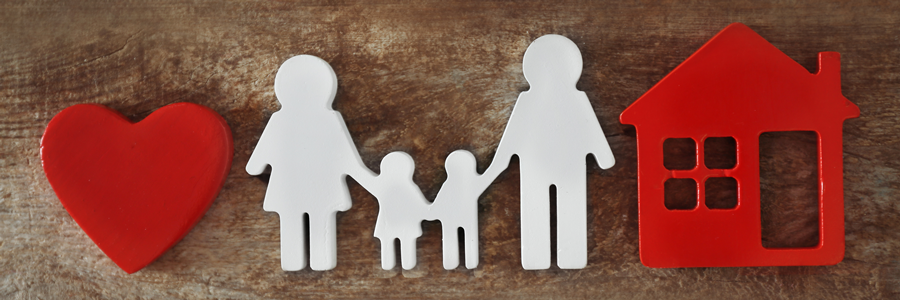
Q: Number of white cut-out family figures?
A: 4